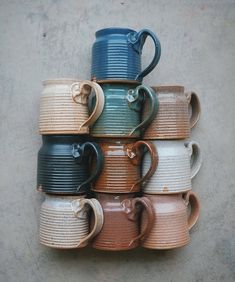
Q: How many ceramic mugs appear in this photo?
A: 10